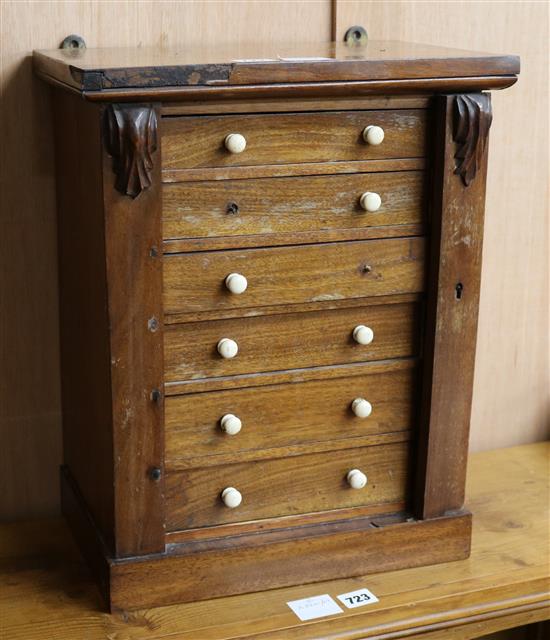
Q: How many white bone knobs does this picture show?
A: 10